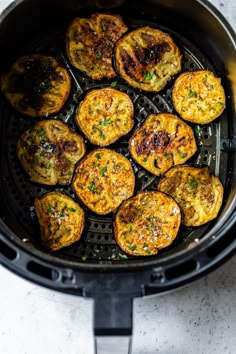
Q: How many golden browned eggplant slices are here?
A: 11